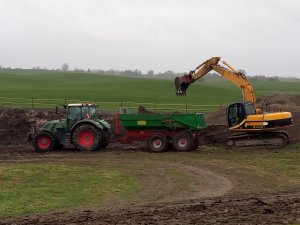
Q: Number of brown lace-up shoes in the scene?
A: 0